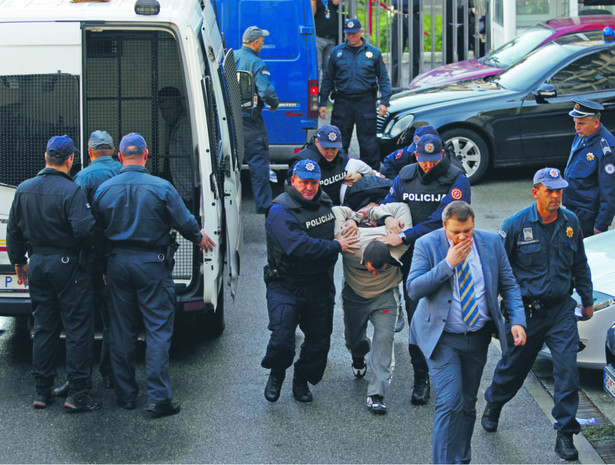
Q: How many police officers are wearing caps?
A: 11